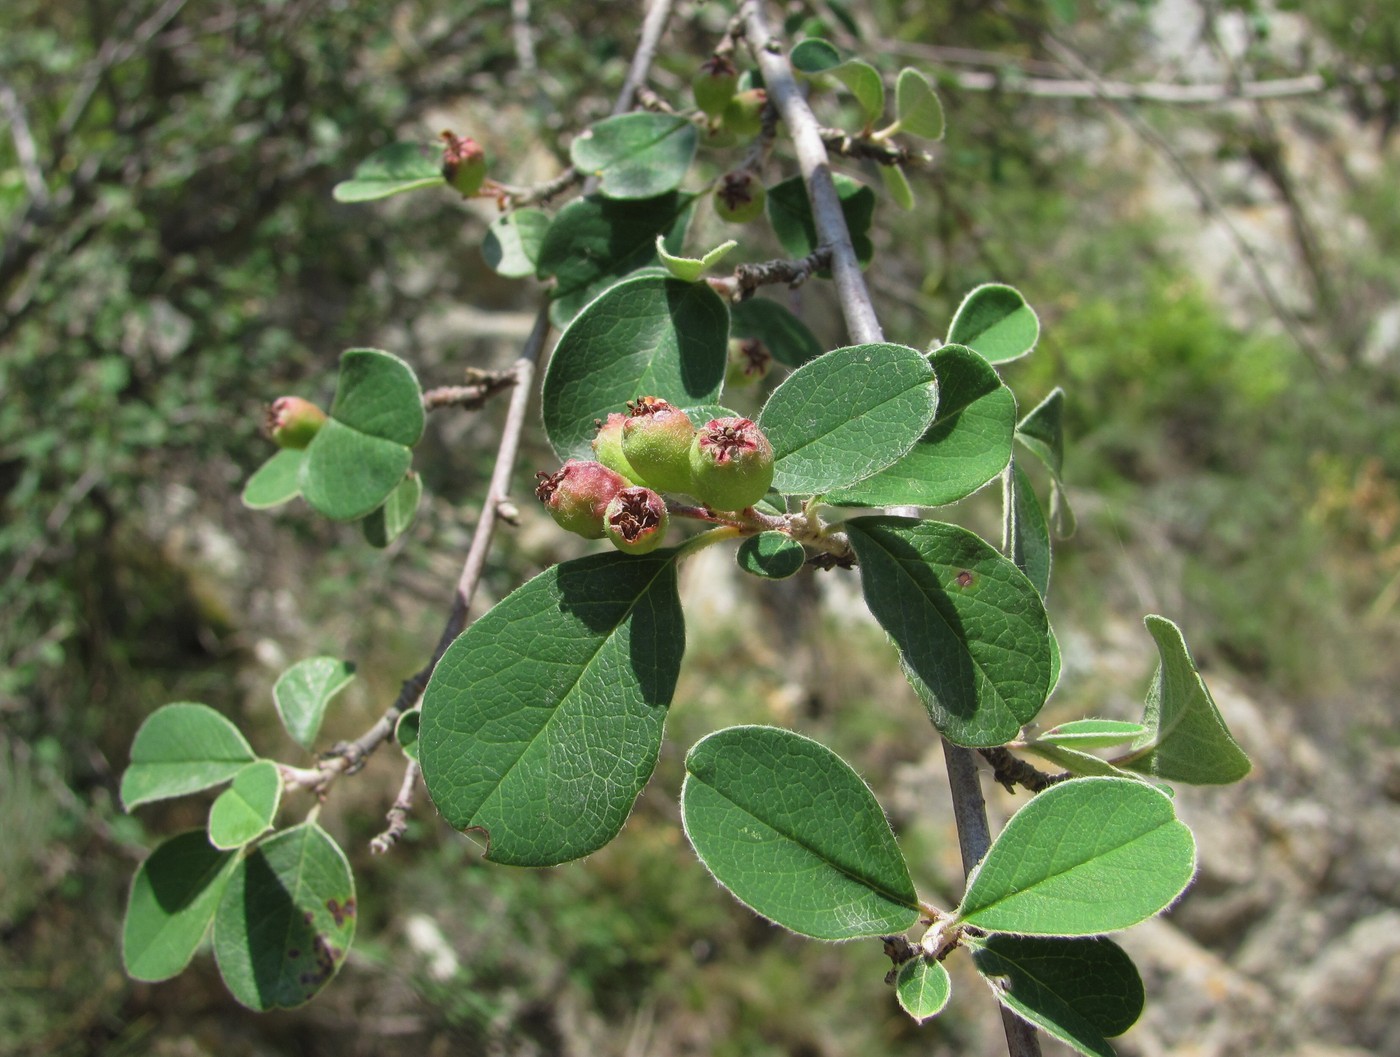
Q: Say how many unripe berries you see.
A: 11